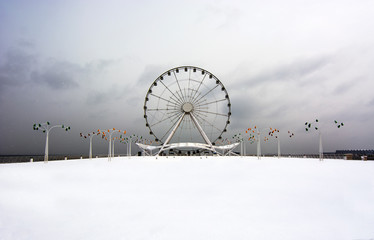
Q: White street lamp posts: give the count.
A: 11